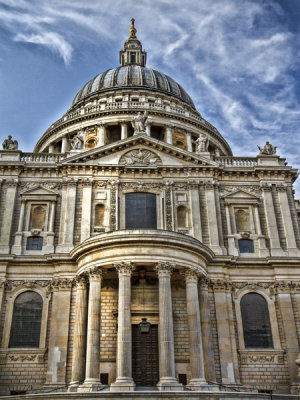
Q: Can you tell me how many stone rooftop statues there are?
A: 5